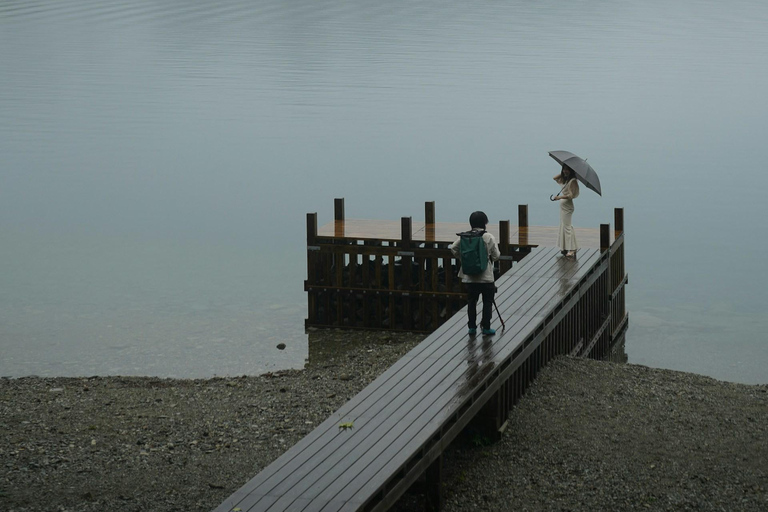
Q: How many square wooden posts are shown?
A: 8